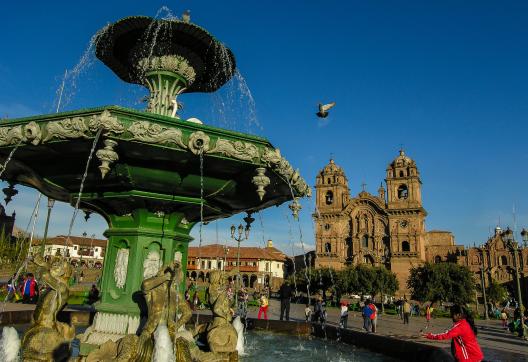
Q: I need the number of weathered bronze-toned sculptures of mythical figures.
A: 3